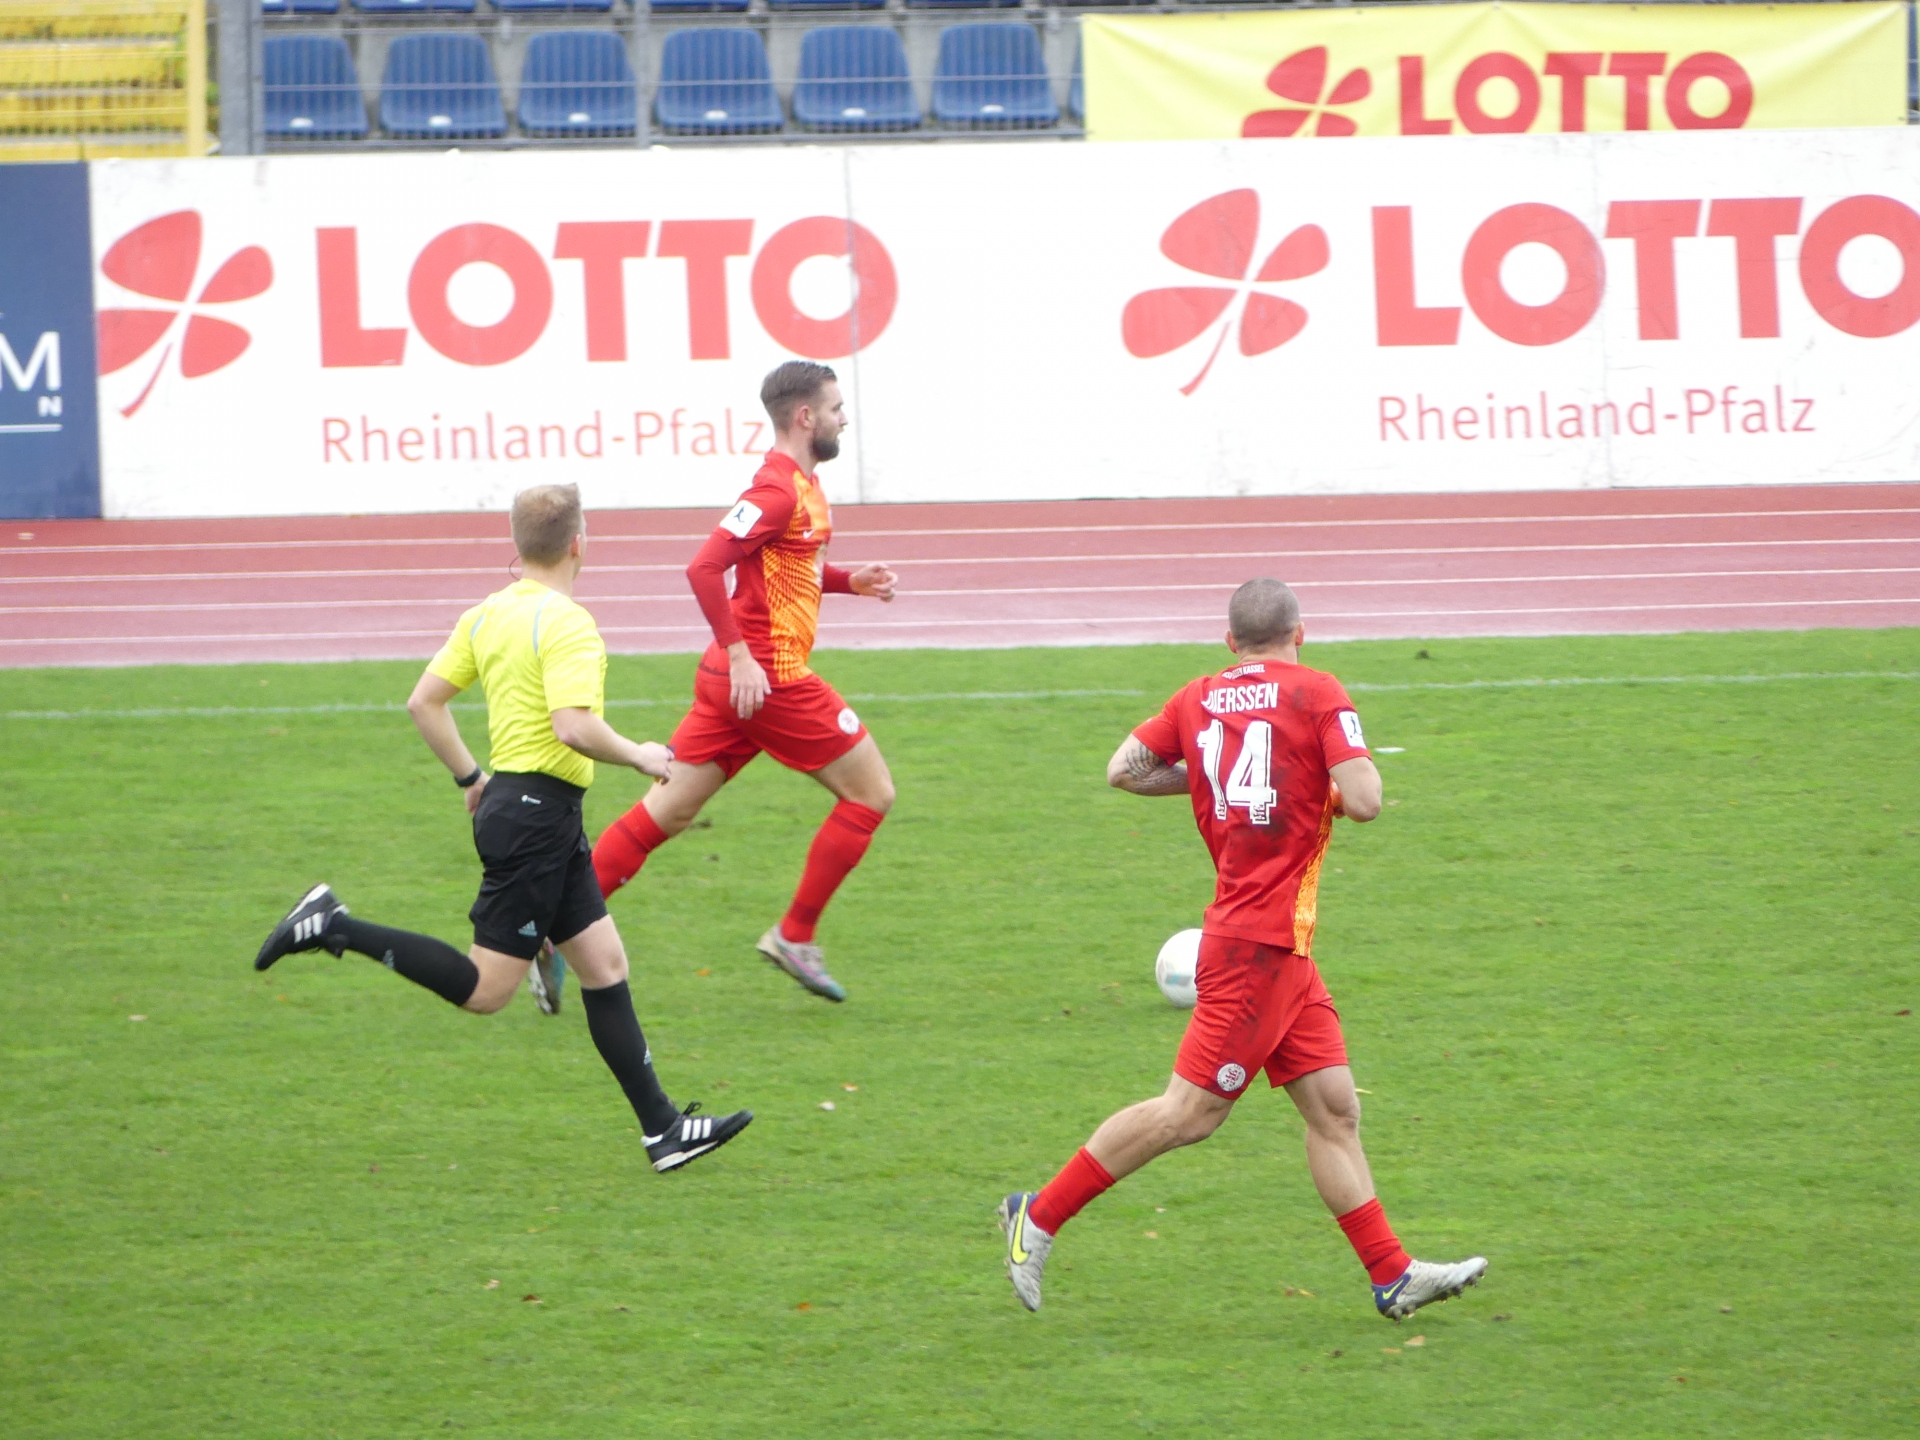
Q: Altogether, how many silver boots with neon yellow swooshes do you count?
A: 2